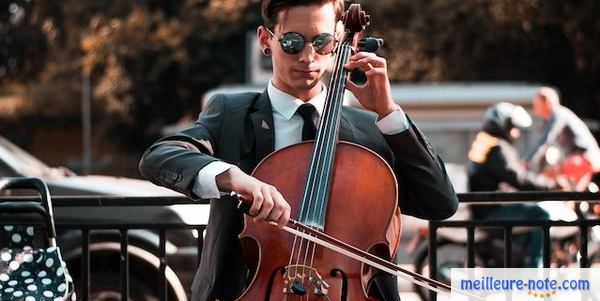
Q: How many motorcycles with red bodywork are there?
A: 1